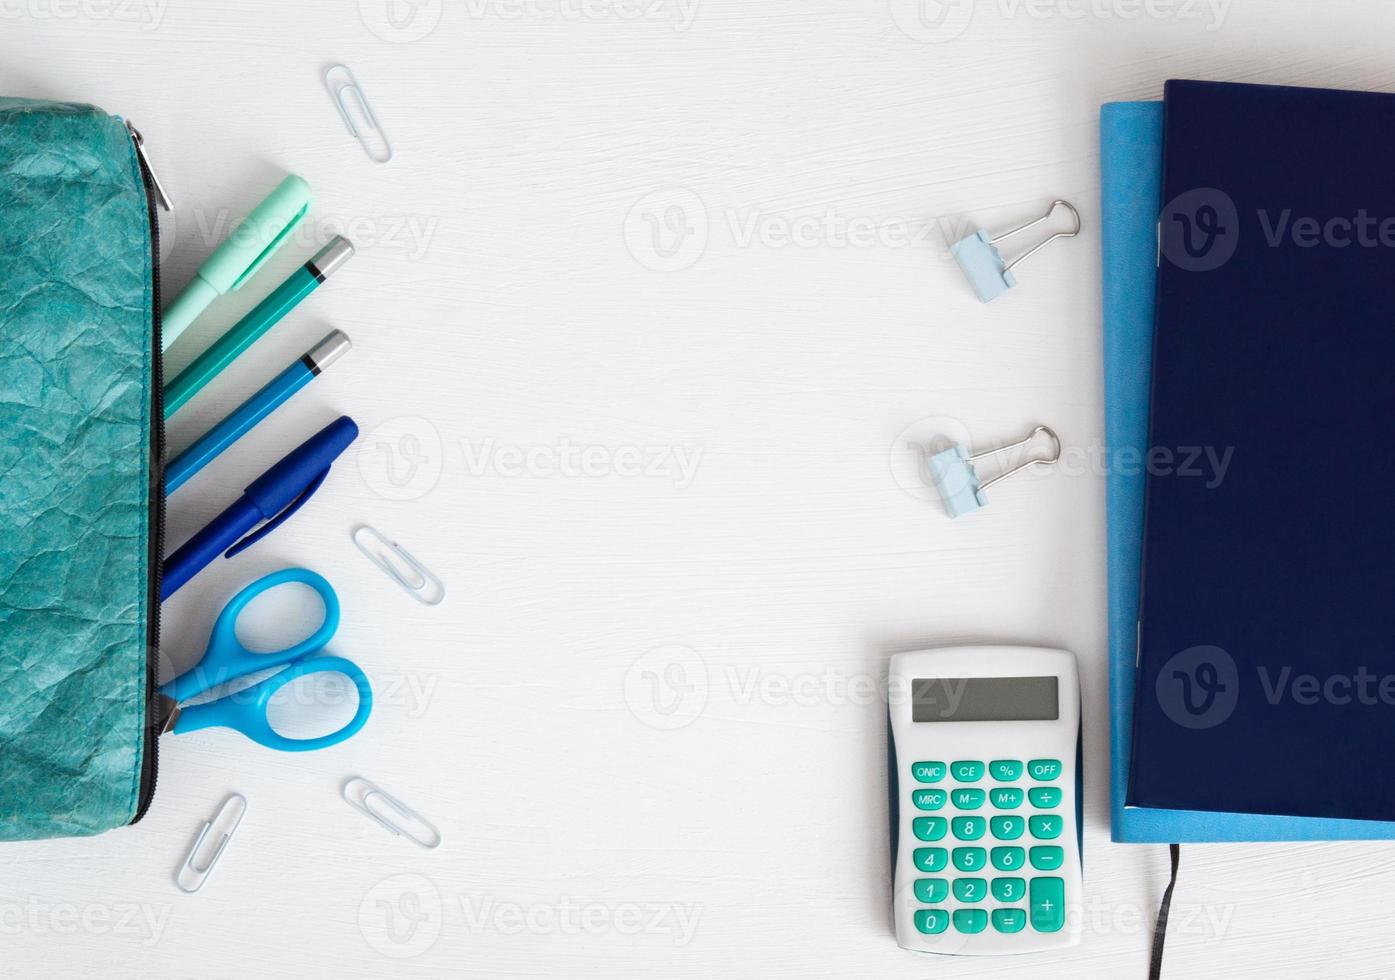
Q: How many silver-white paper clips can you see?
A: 4